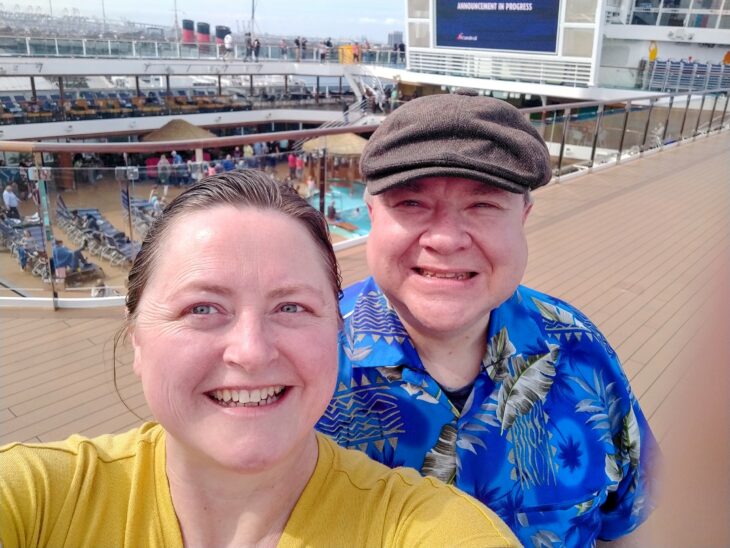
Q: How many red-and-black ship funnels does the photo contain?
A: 3